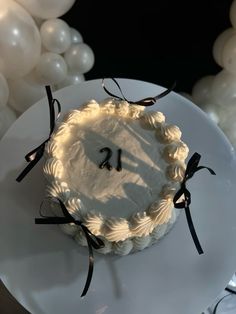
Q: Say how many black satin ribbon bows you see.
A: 4